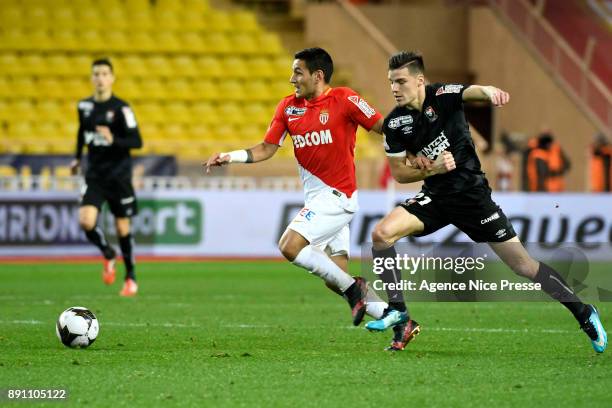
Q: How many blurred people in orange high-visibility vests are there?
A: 2